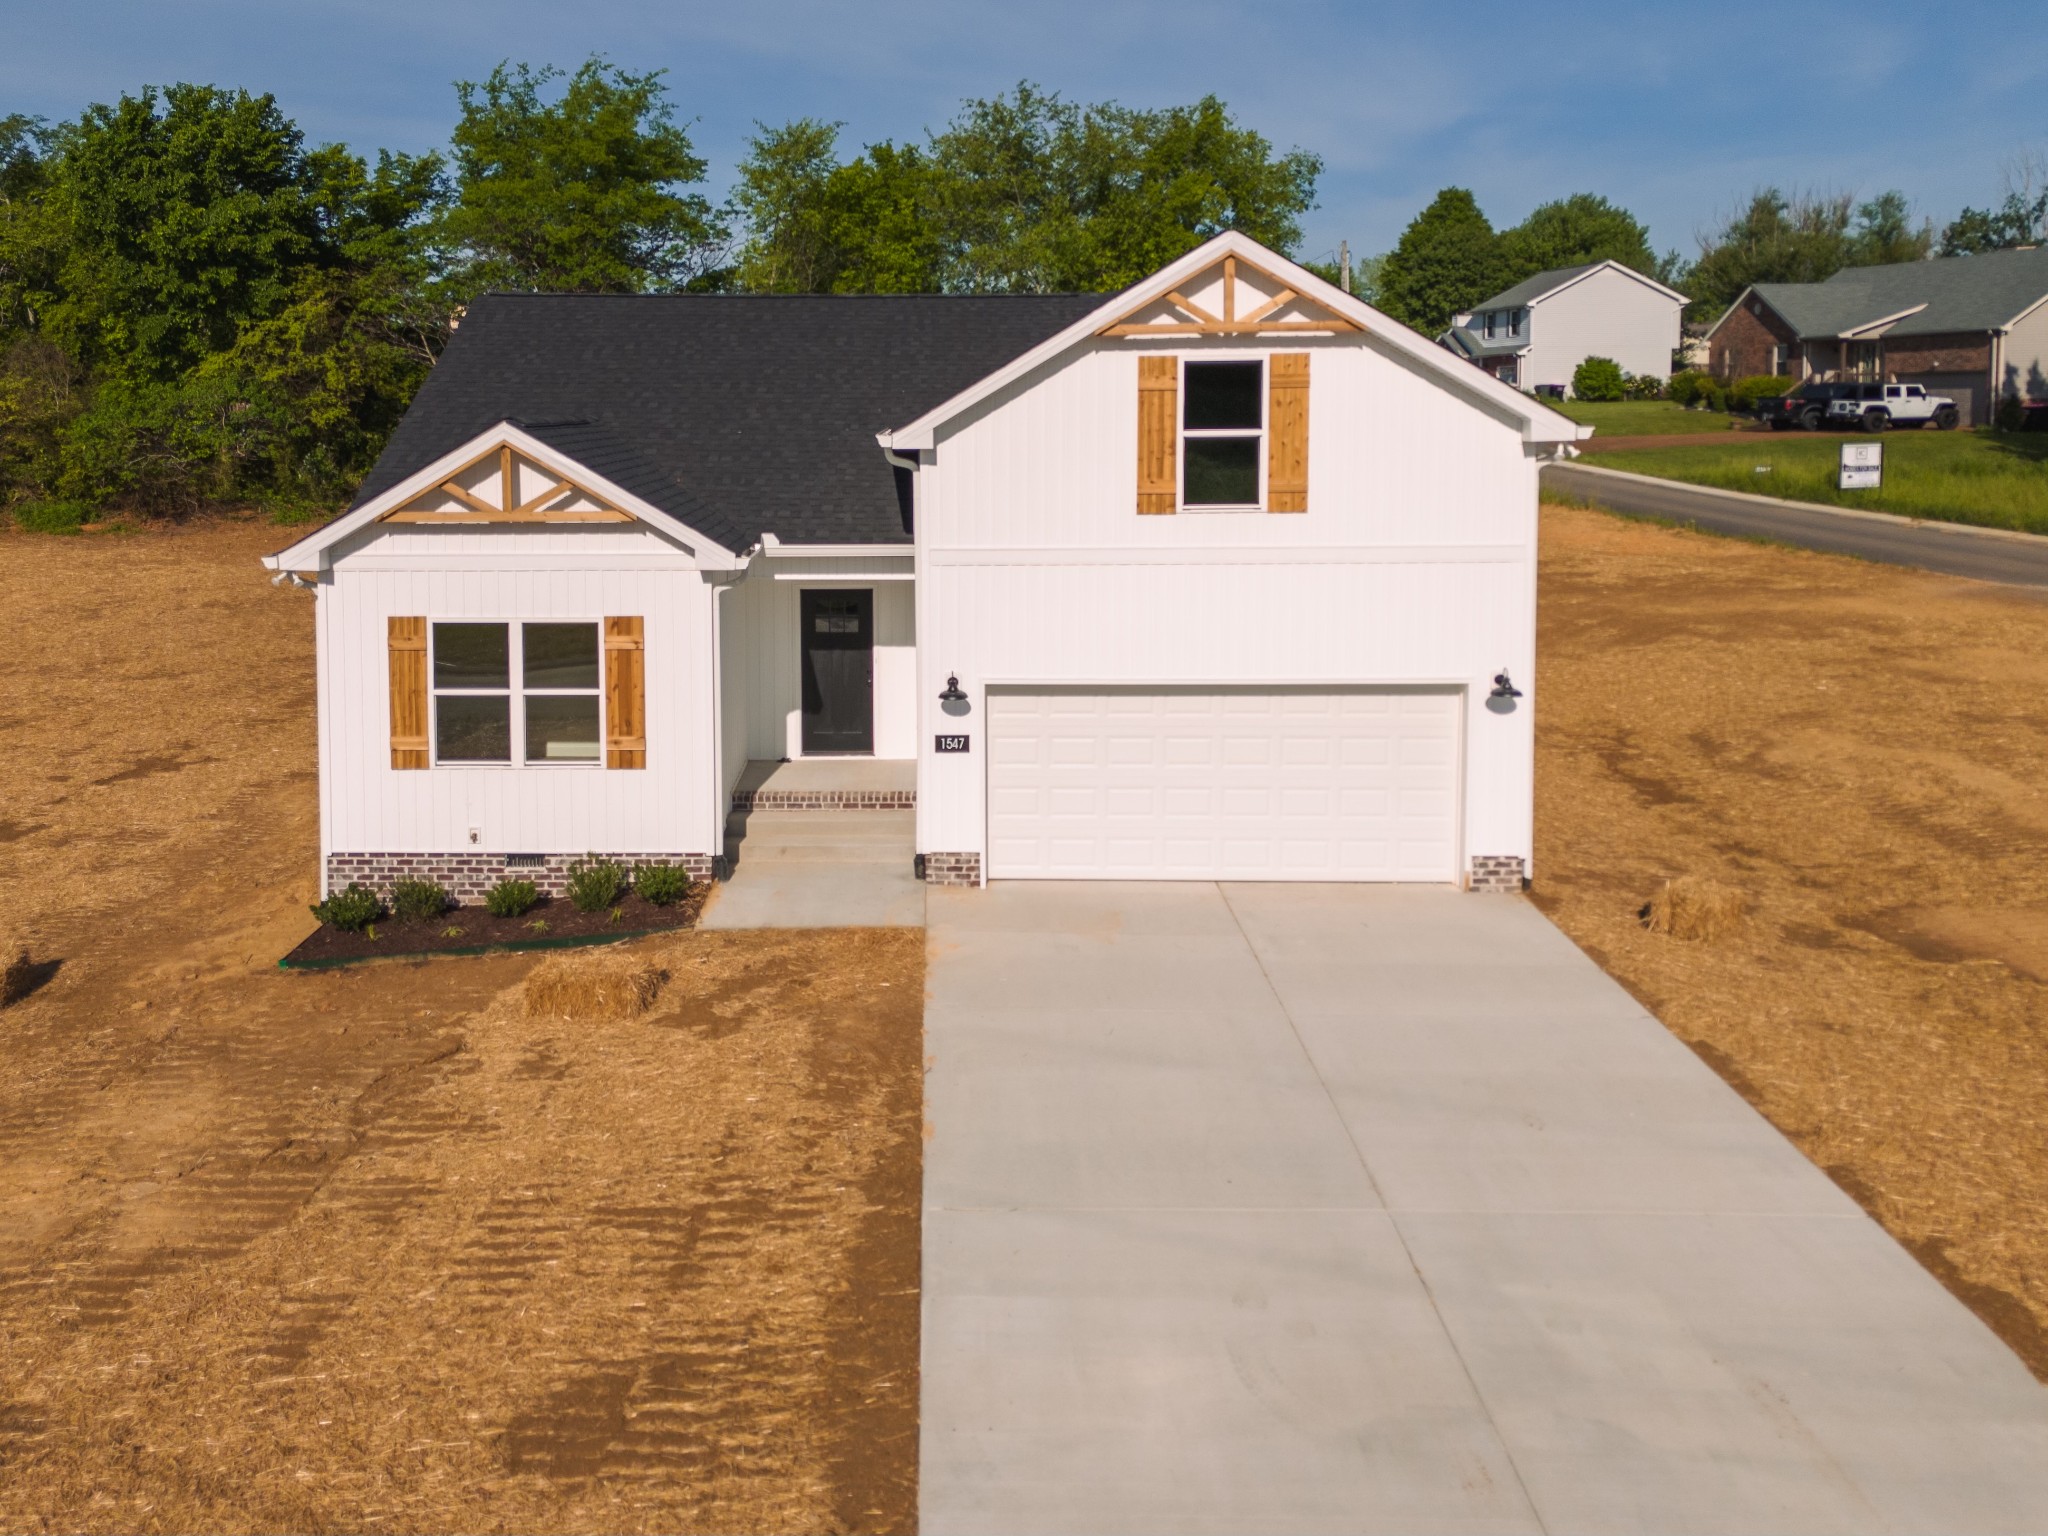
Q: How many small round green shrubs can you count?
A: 5